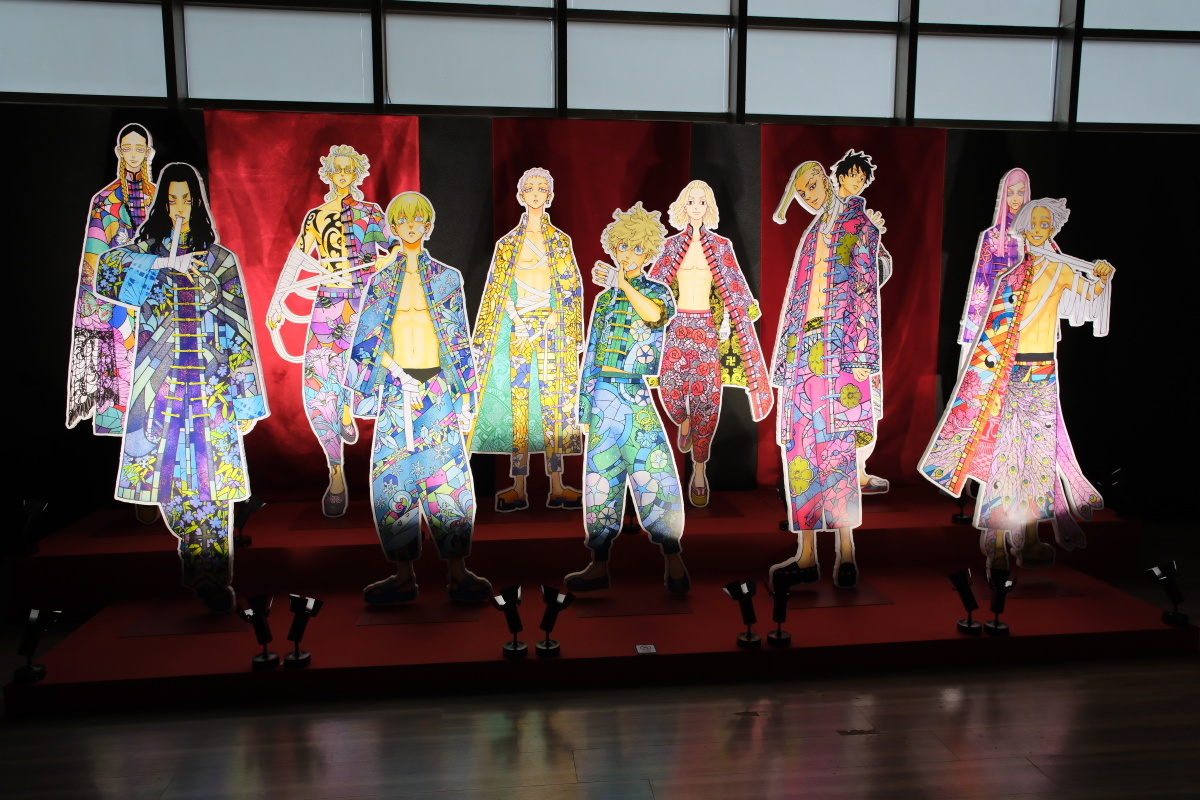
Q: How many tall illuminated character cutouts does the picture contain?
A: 11